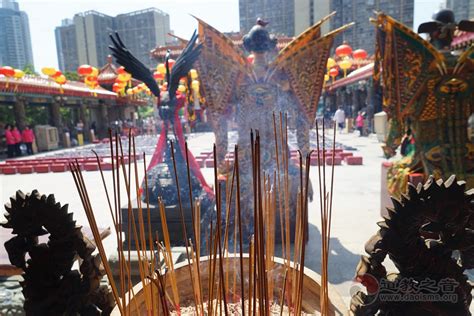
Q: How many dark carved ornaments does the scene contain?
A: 2